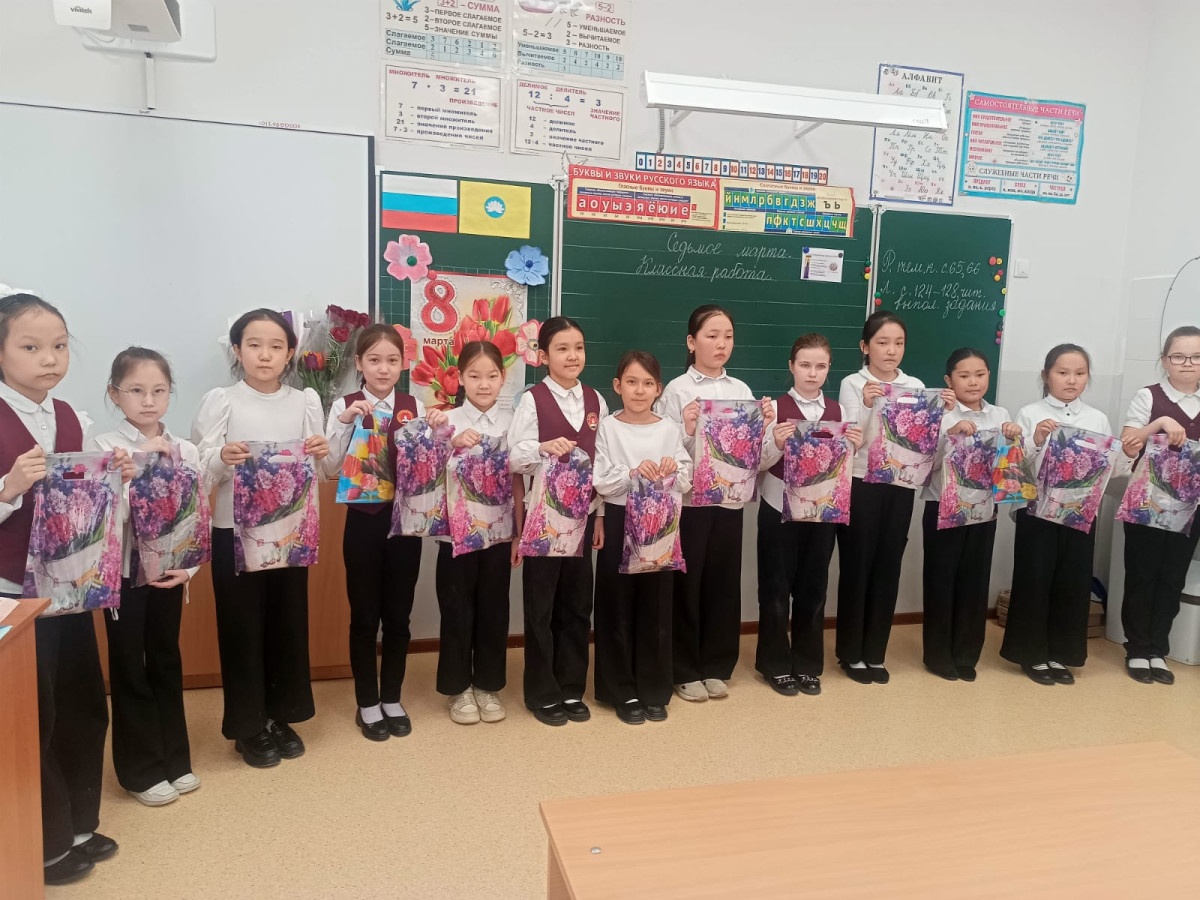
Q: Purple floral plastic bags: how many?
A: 13